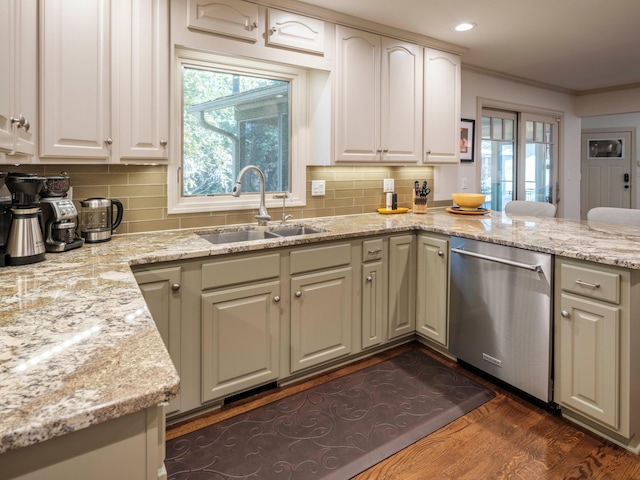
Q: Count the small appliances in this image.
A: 3